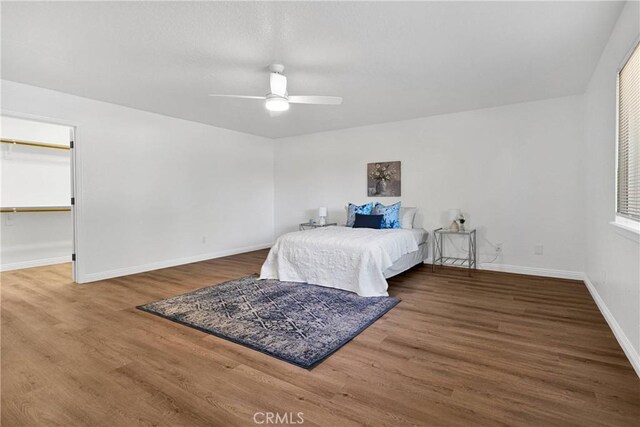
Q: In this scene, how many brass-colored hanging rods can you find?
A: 2